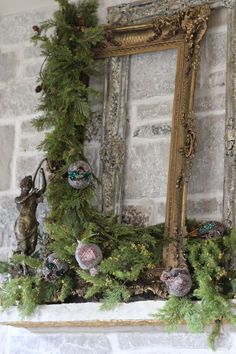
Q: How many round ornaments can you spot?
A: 4